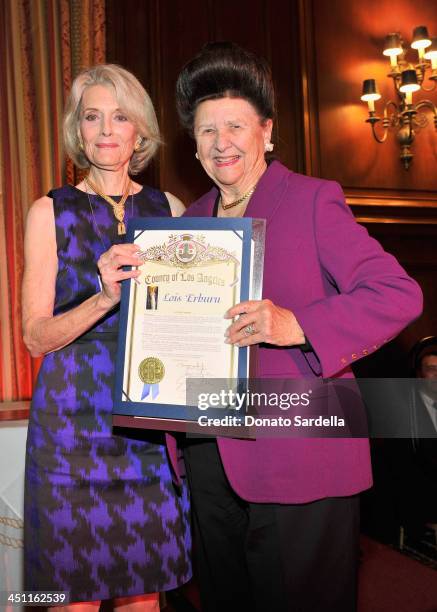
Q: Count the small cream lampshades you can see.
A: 5